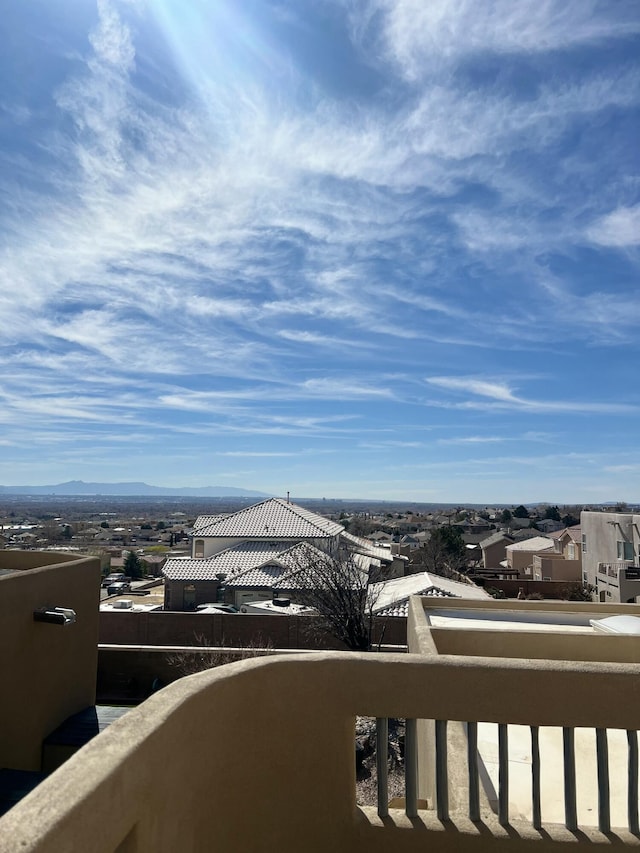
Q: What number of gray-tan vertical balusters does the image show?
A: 9